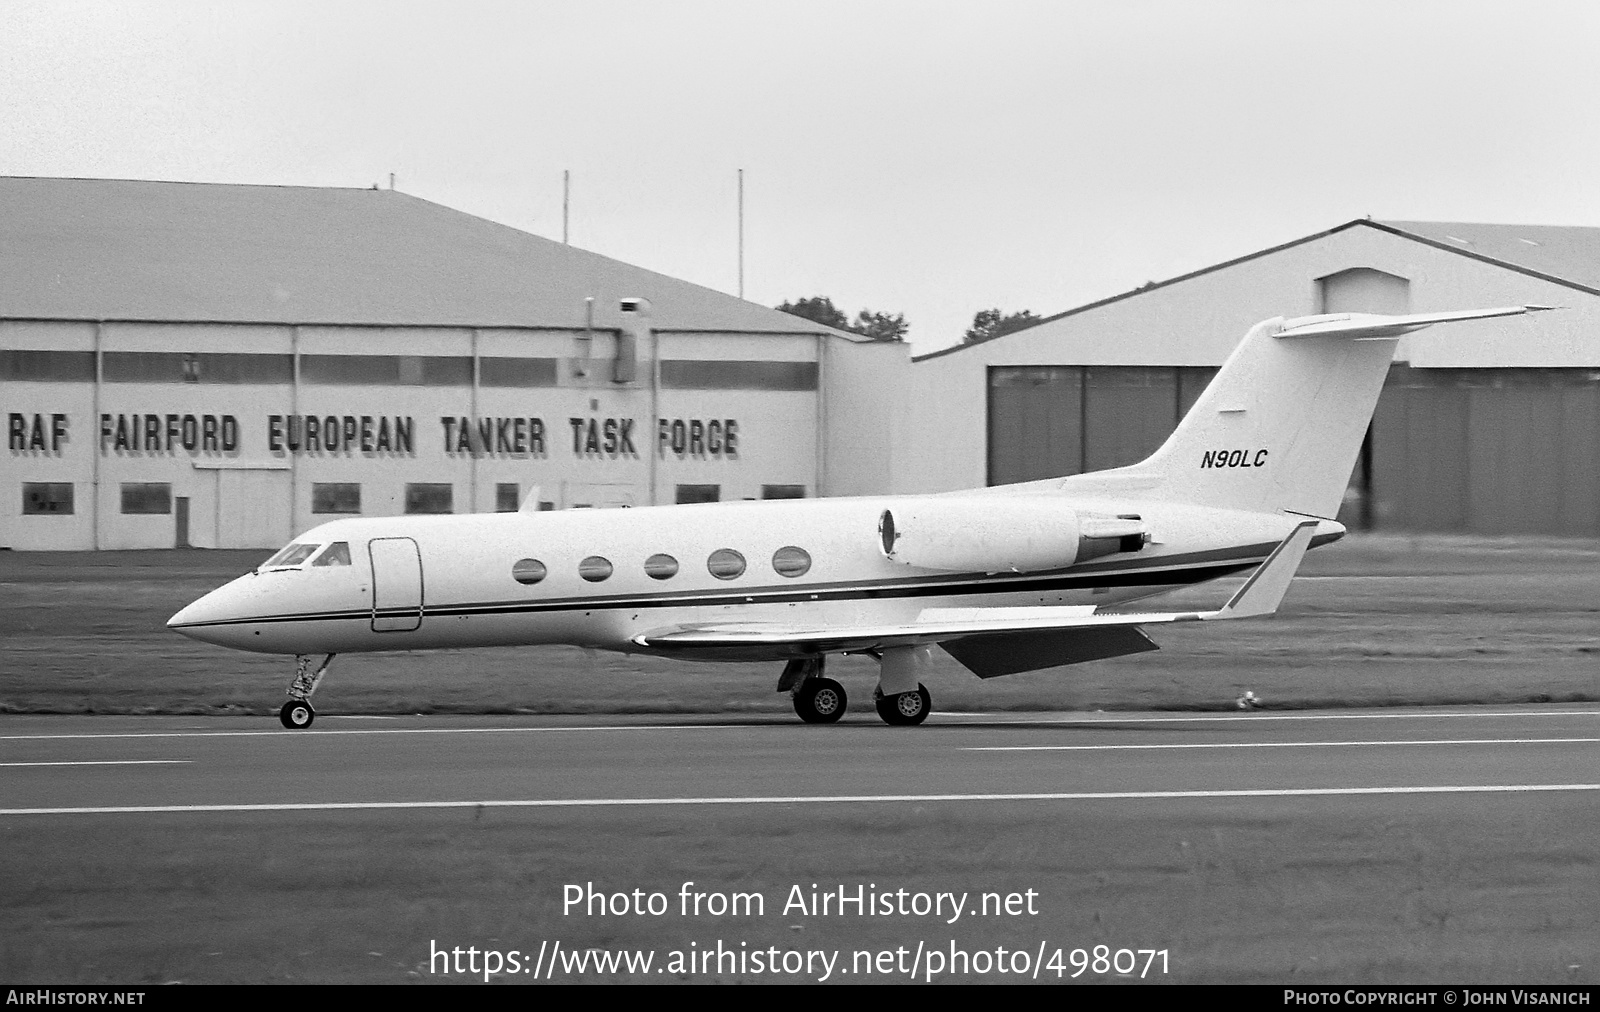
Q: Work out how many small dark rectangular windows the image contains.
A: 7